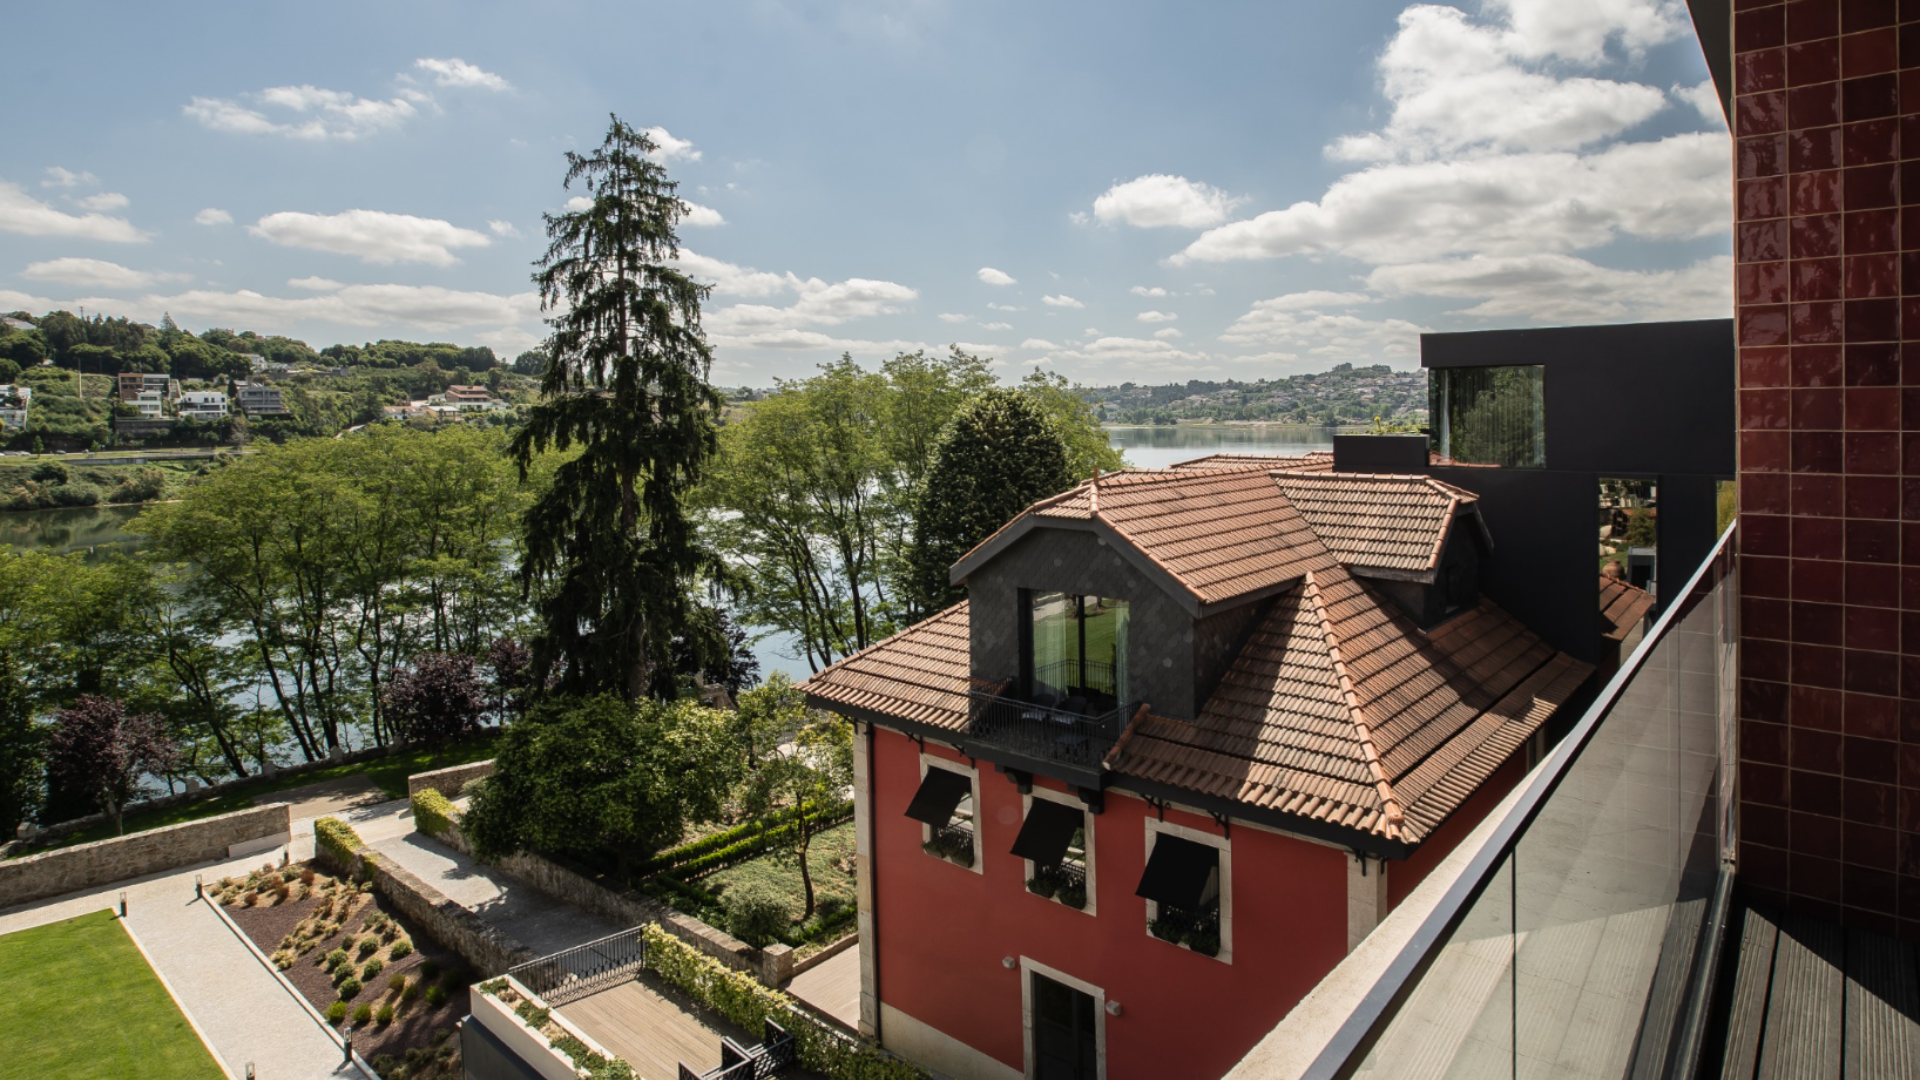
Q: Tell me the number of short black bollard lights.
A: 5